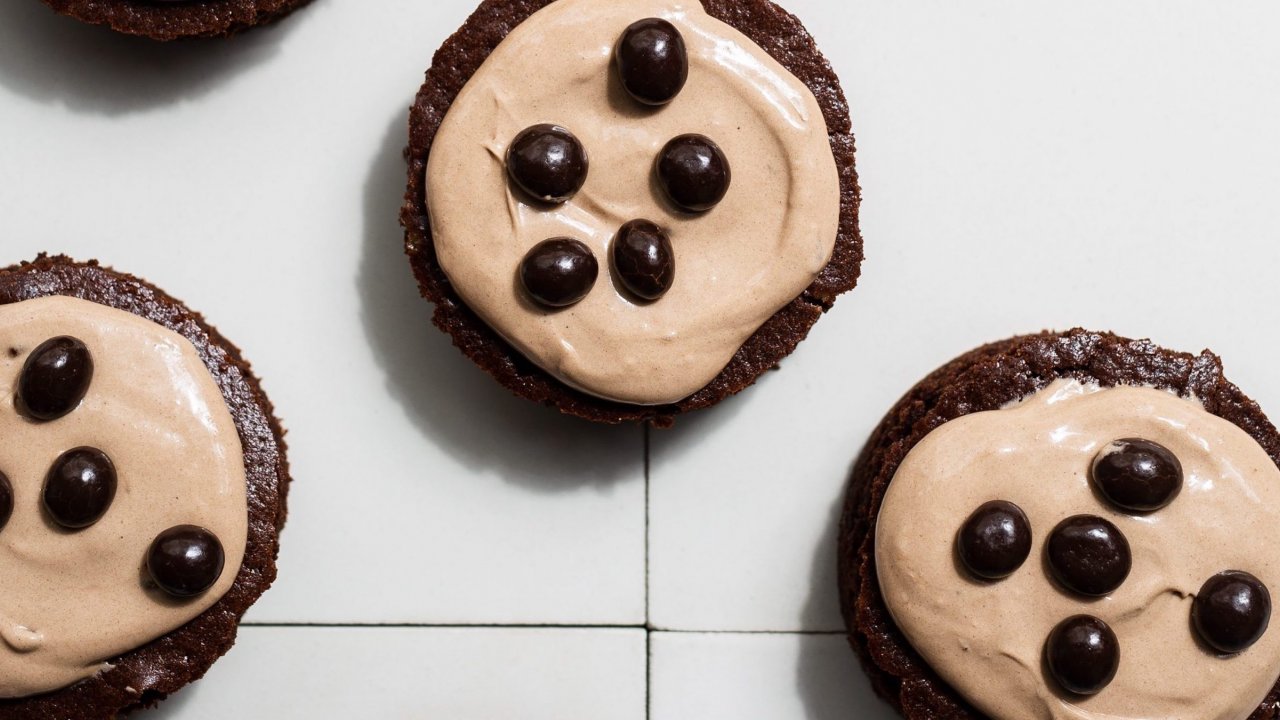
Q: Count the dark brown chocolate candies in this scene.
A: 14